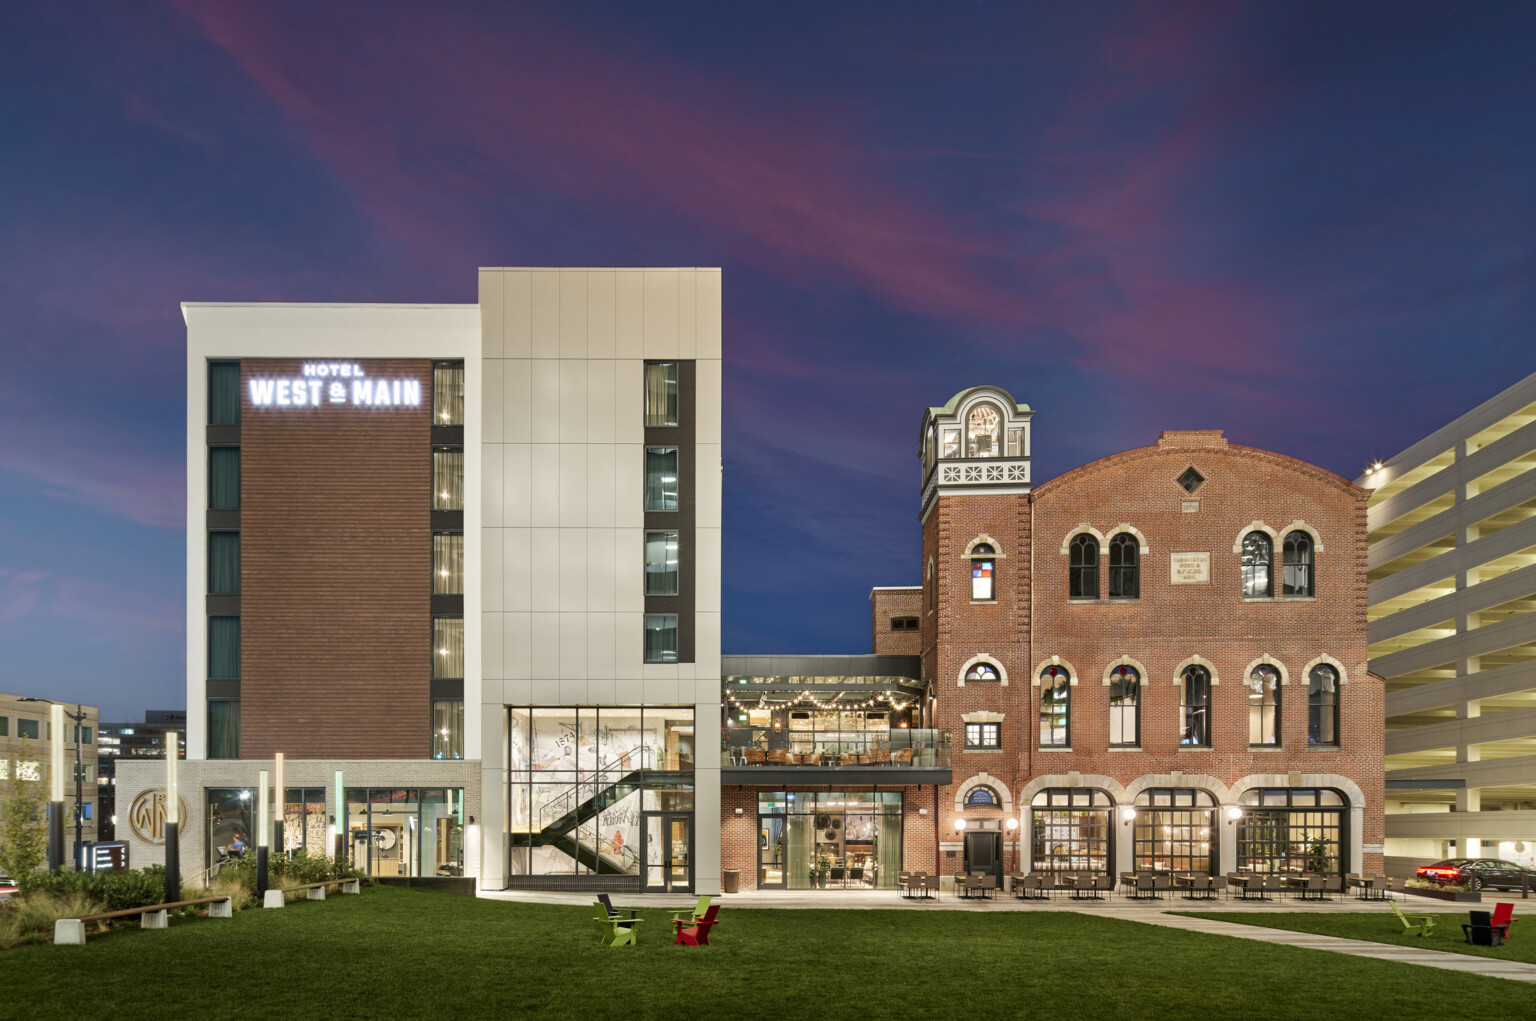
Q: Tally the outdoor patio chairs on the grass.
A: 7